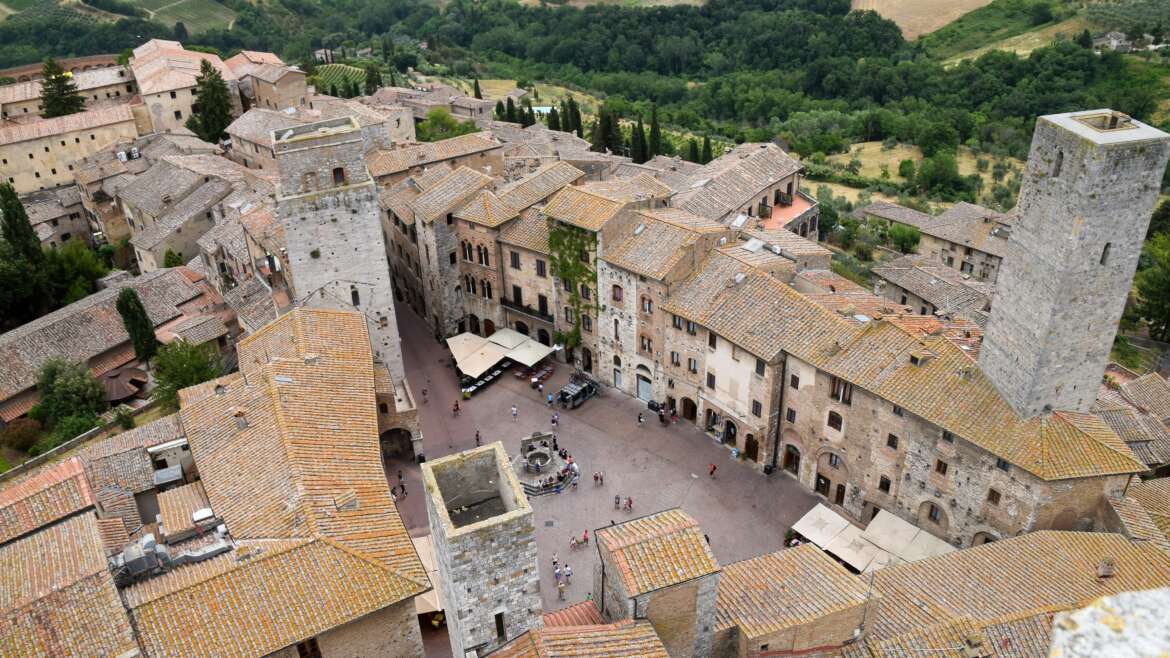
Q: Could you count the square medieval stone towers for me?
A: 3